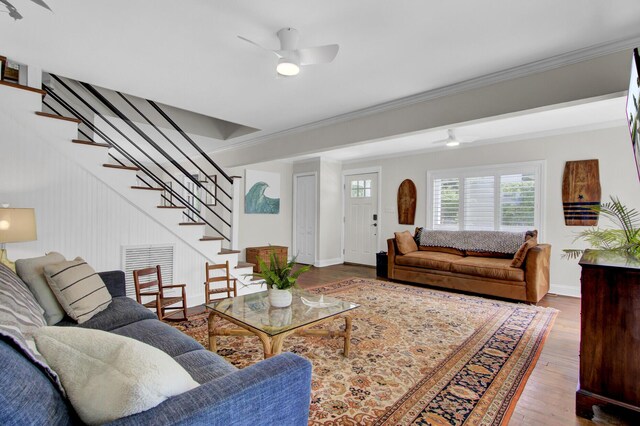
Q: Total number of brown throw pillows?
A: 2